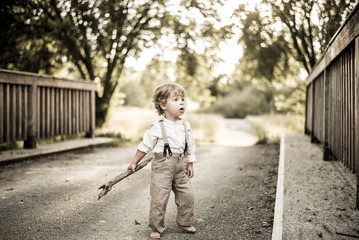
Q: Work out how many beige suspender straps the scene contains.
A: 2